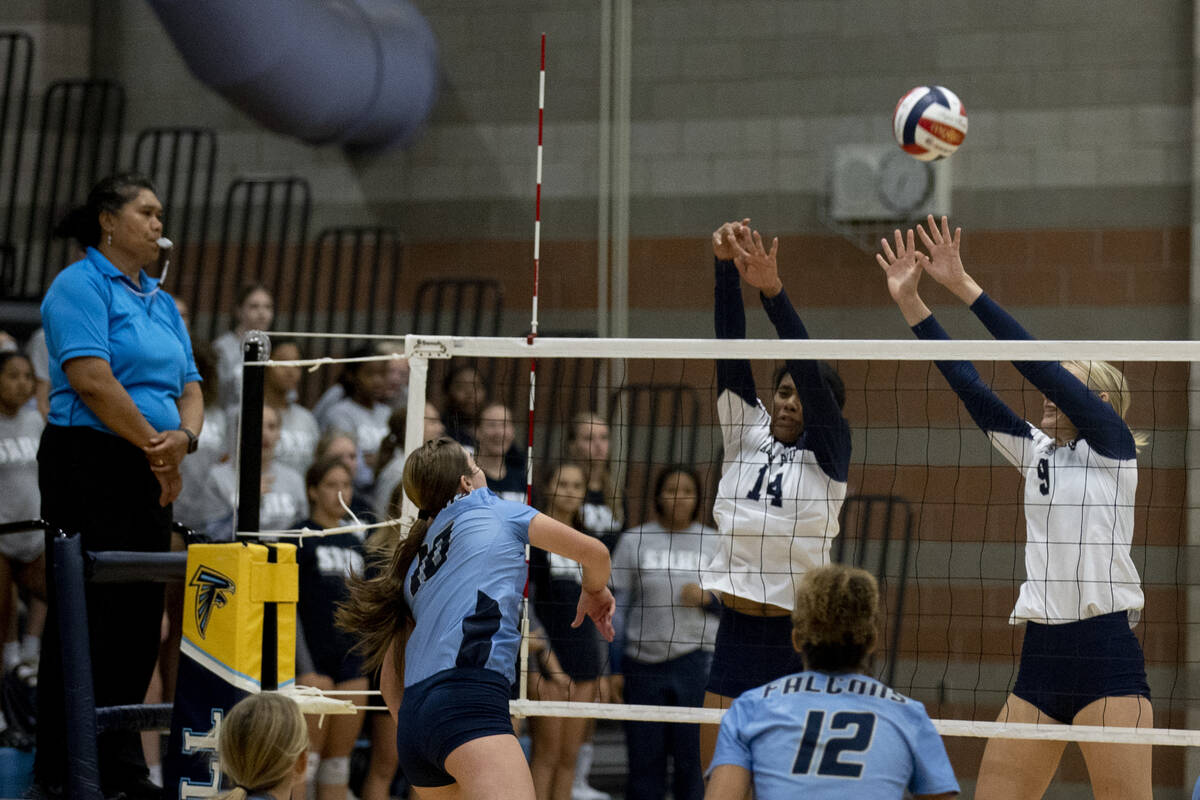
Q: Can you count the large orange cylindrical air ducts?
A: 0